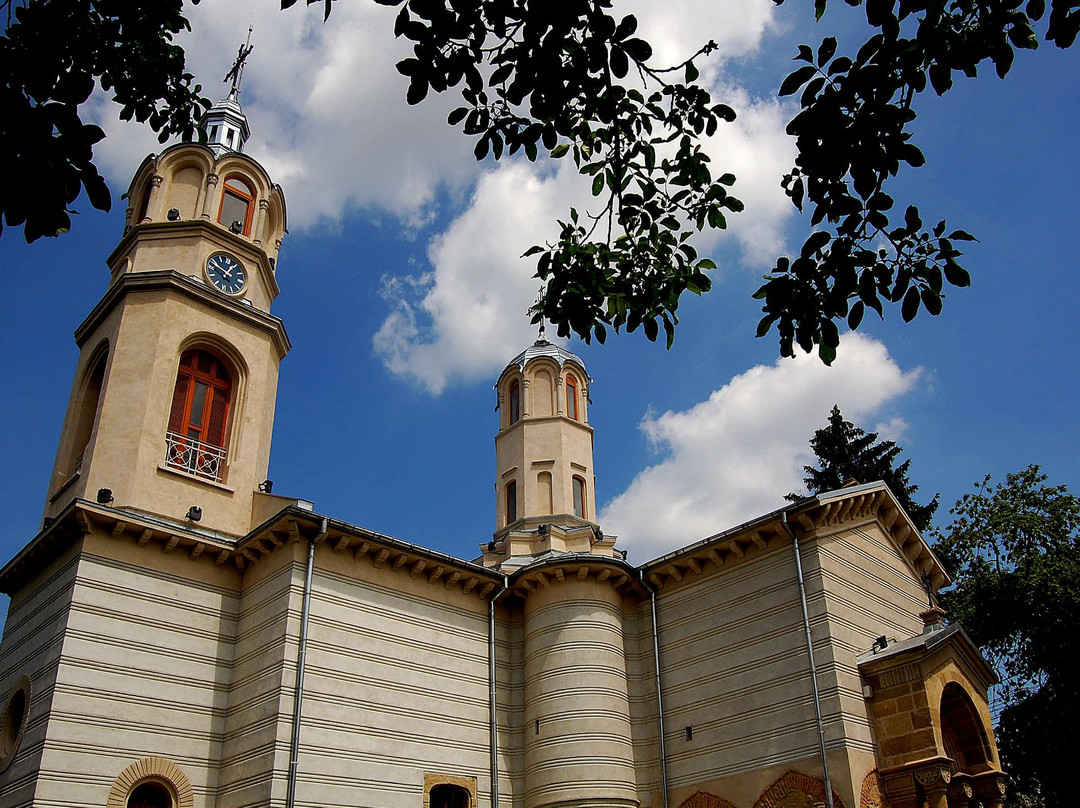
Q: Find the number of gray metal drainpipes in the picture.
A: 4